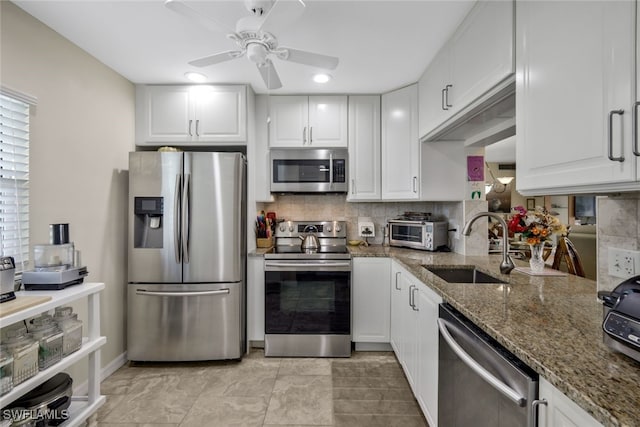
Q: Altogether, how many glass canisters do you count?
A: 4